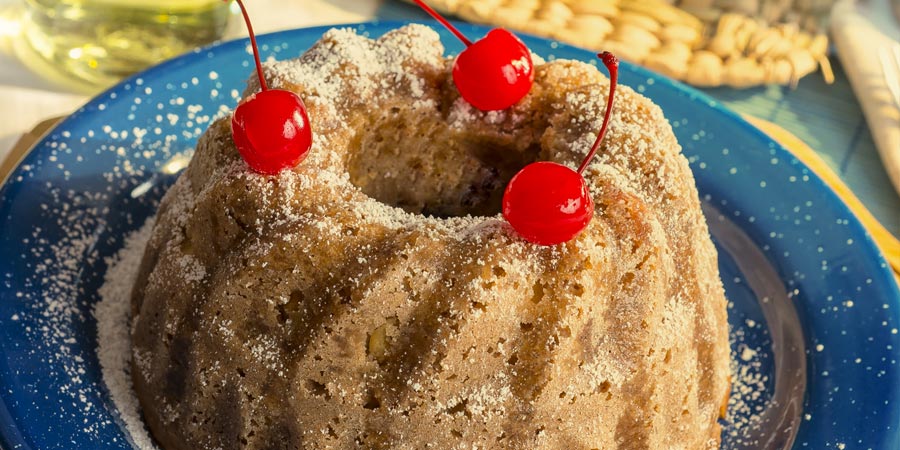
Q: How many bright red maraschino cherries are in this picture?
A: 3